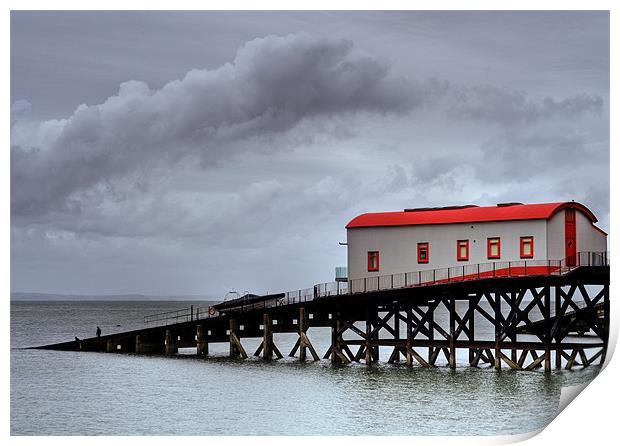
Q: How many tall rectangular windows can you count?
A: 5